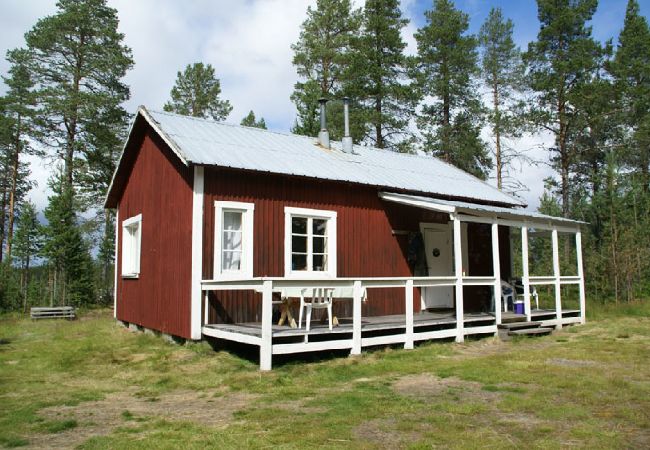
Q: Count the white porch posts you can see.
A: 8